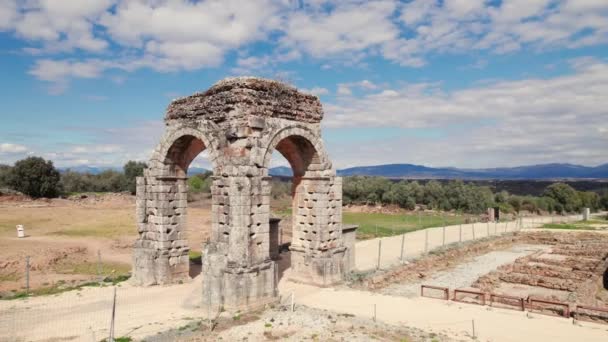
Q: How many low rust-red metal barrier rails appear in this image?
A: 5